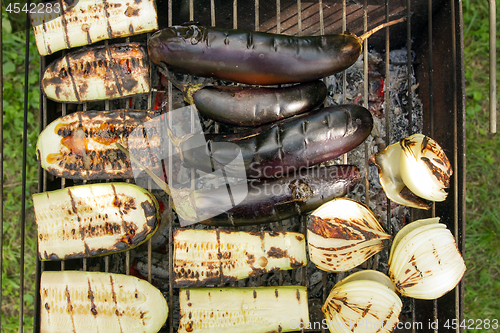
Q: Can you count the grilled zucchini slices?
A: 7